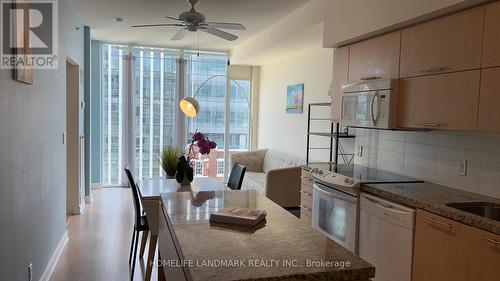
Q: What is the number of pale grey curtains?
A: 2